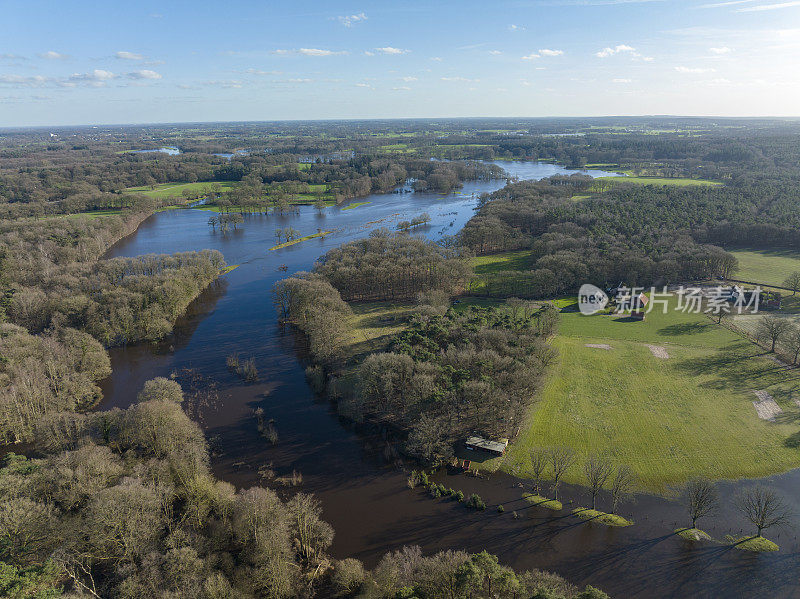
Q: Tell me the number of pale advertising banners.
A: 0